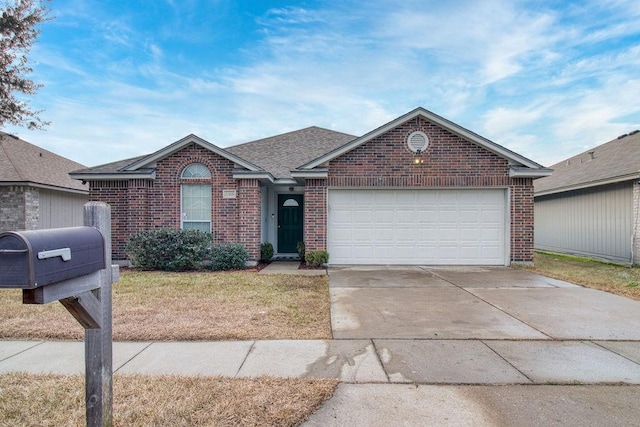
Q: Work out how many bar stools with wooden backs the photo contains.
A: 0